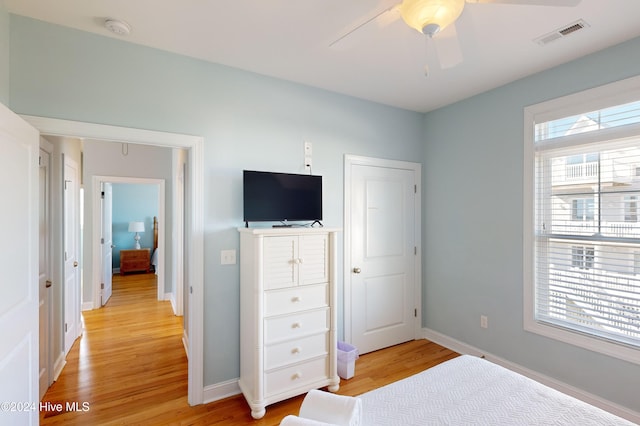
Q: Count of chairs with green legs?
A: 0